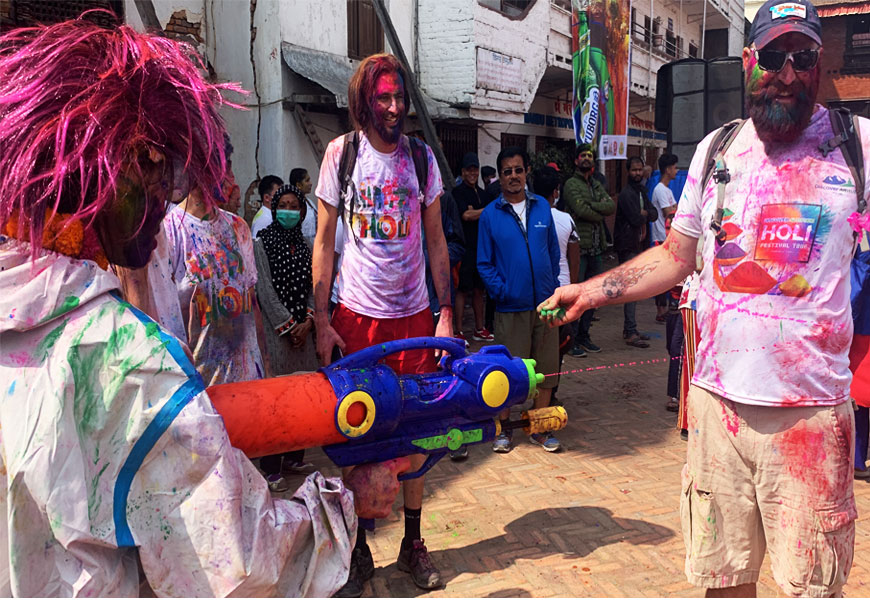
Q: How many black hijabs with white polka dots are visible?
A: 1